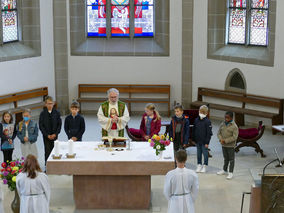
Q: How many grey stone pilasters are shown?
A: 2